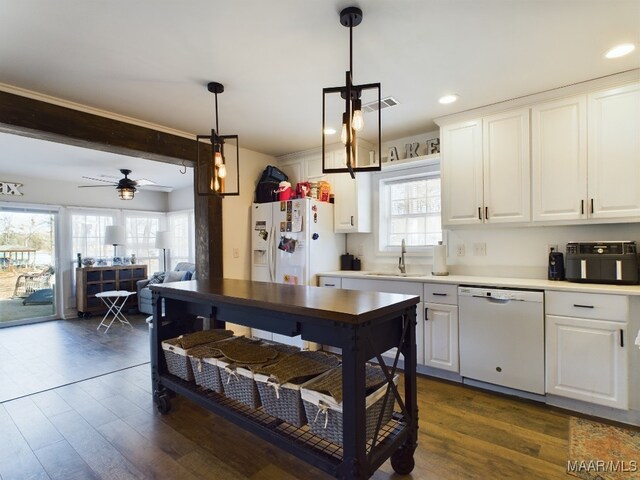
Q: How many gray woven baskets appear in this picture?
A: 5